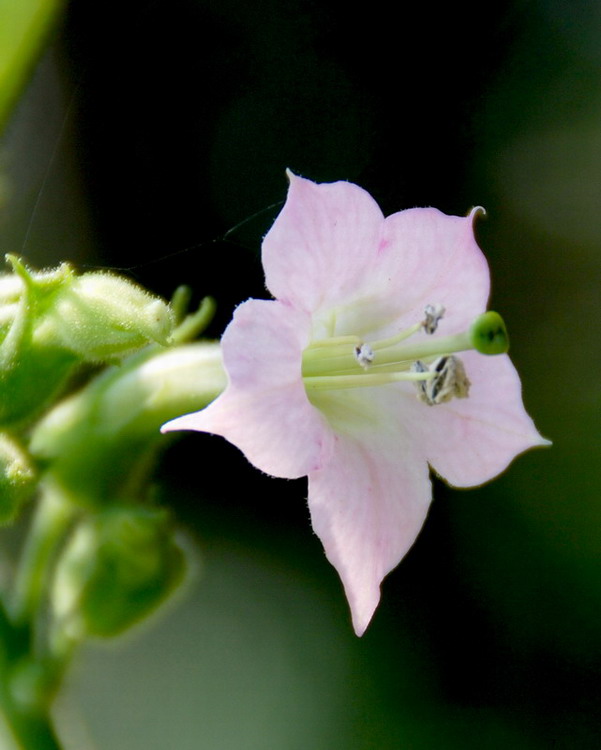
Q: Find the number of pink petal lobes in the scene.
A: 5